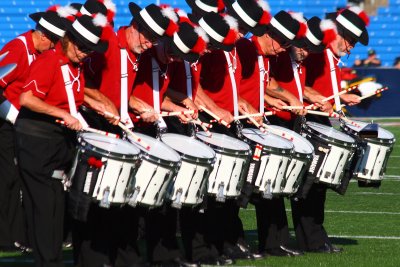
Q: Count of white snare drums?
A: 8